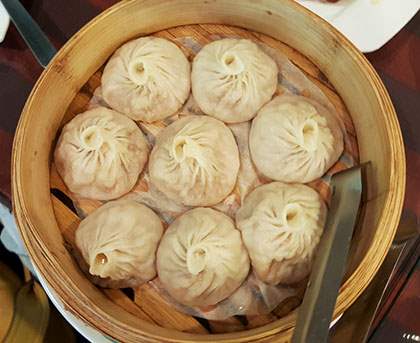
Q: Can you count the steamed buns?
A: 8